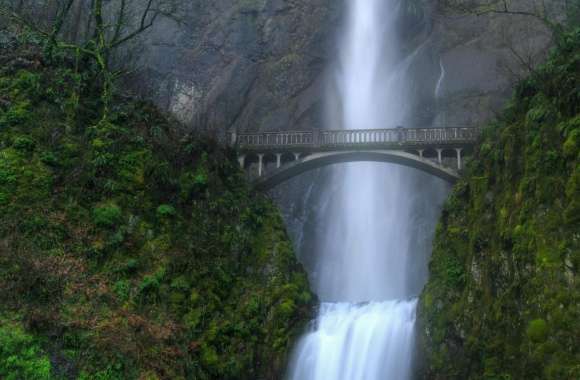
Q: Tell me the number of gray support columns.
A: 7